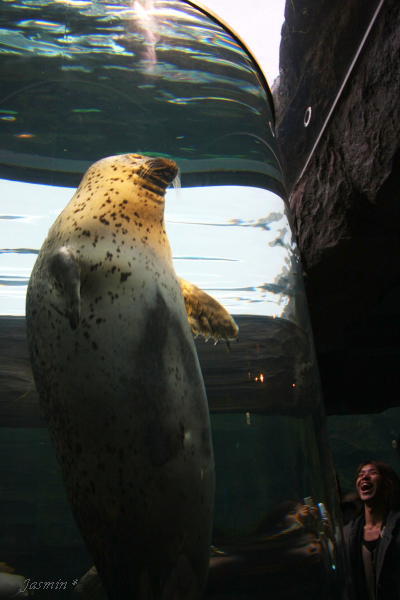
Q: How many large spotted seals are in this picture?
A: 1